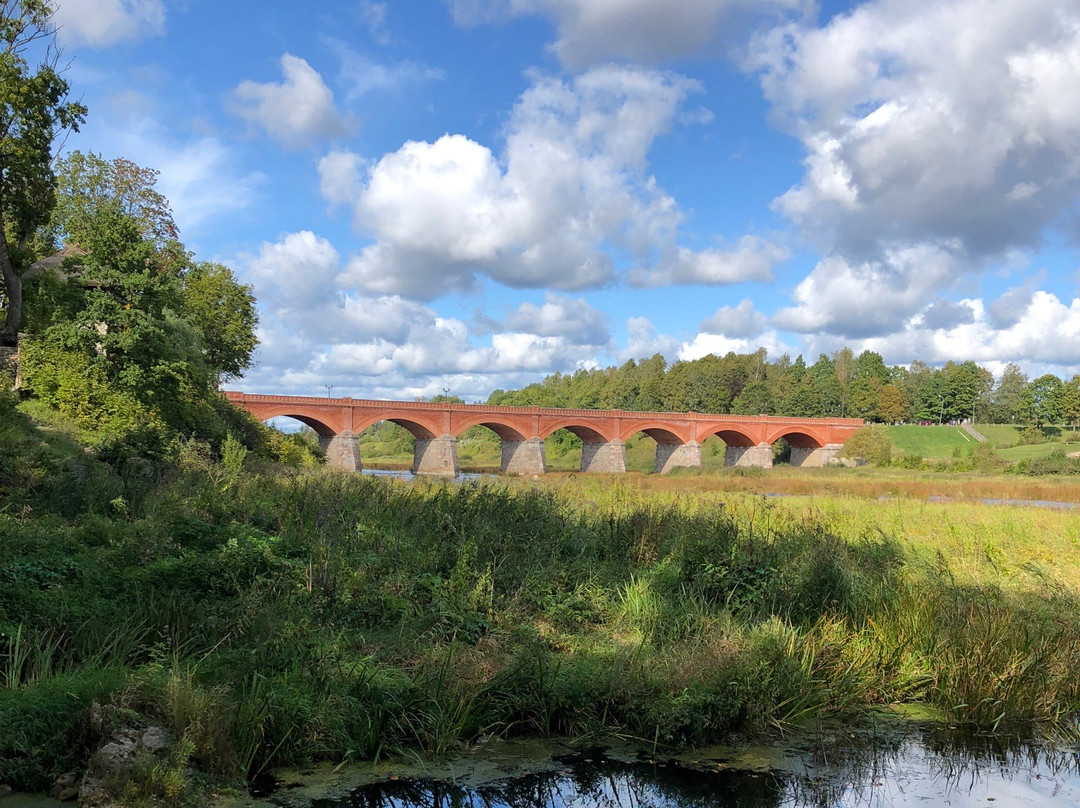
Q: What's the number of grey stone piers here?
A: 7